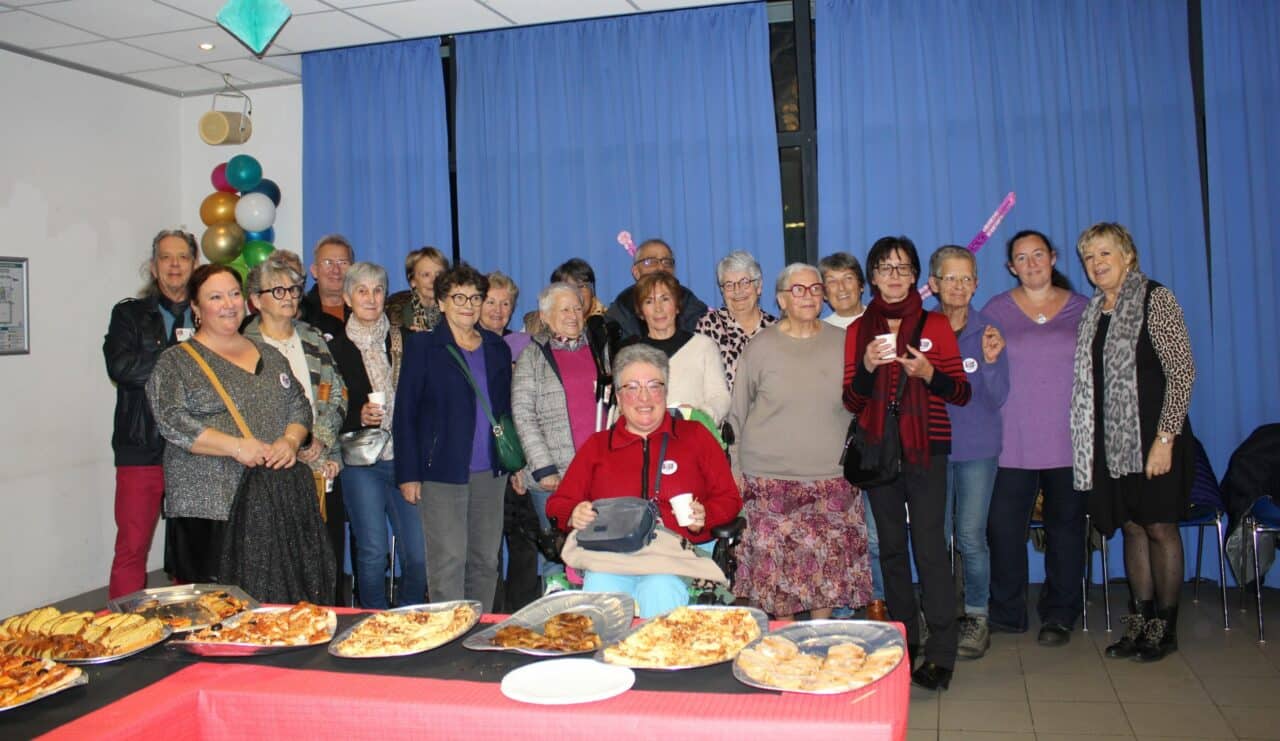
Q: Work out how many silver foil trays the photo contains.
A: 8